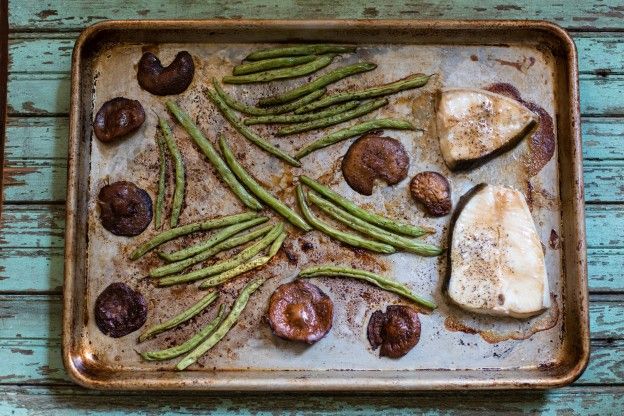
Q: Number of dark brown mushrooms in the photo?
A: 8